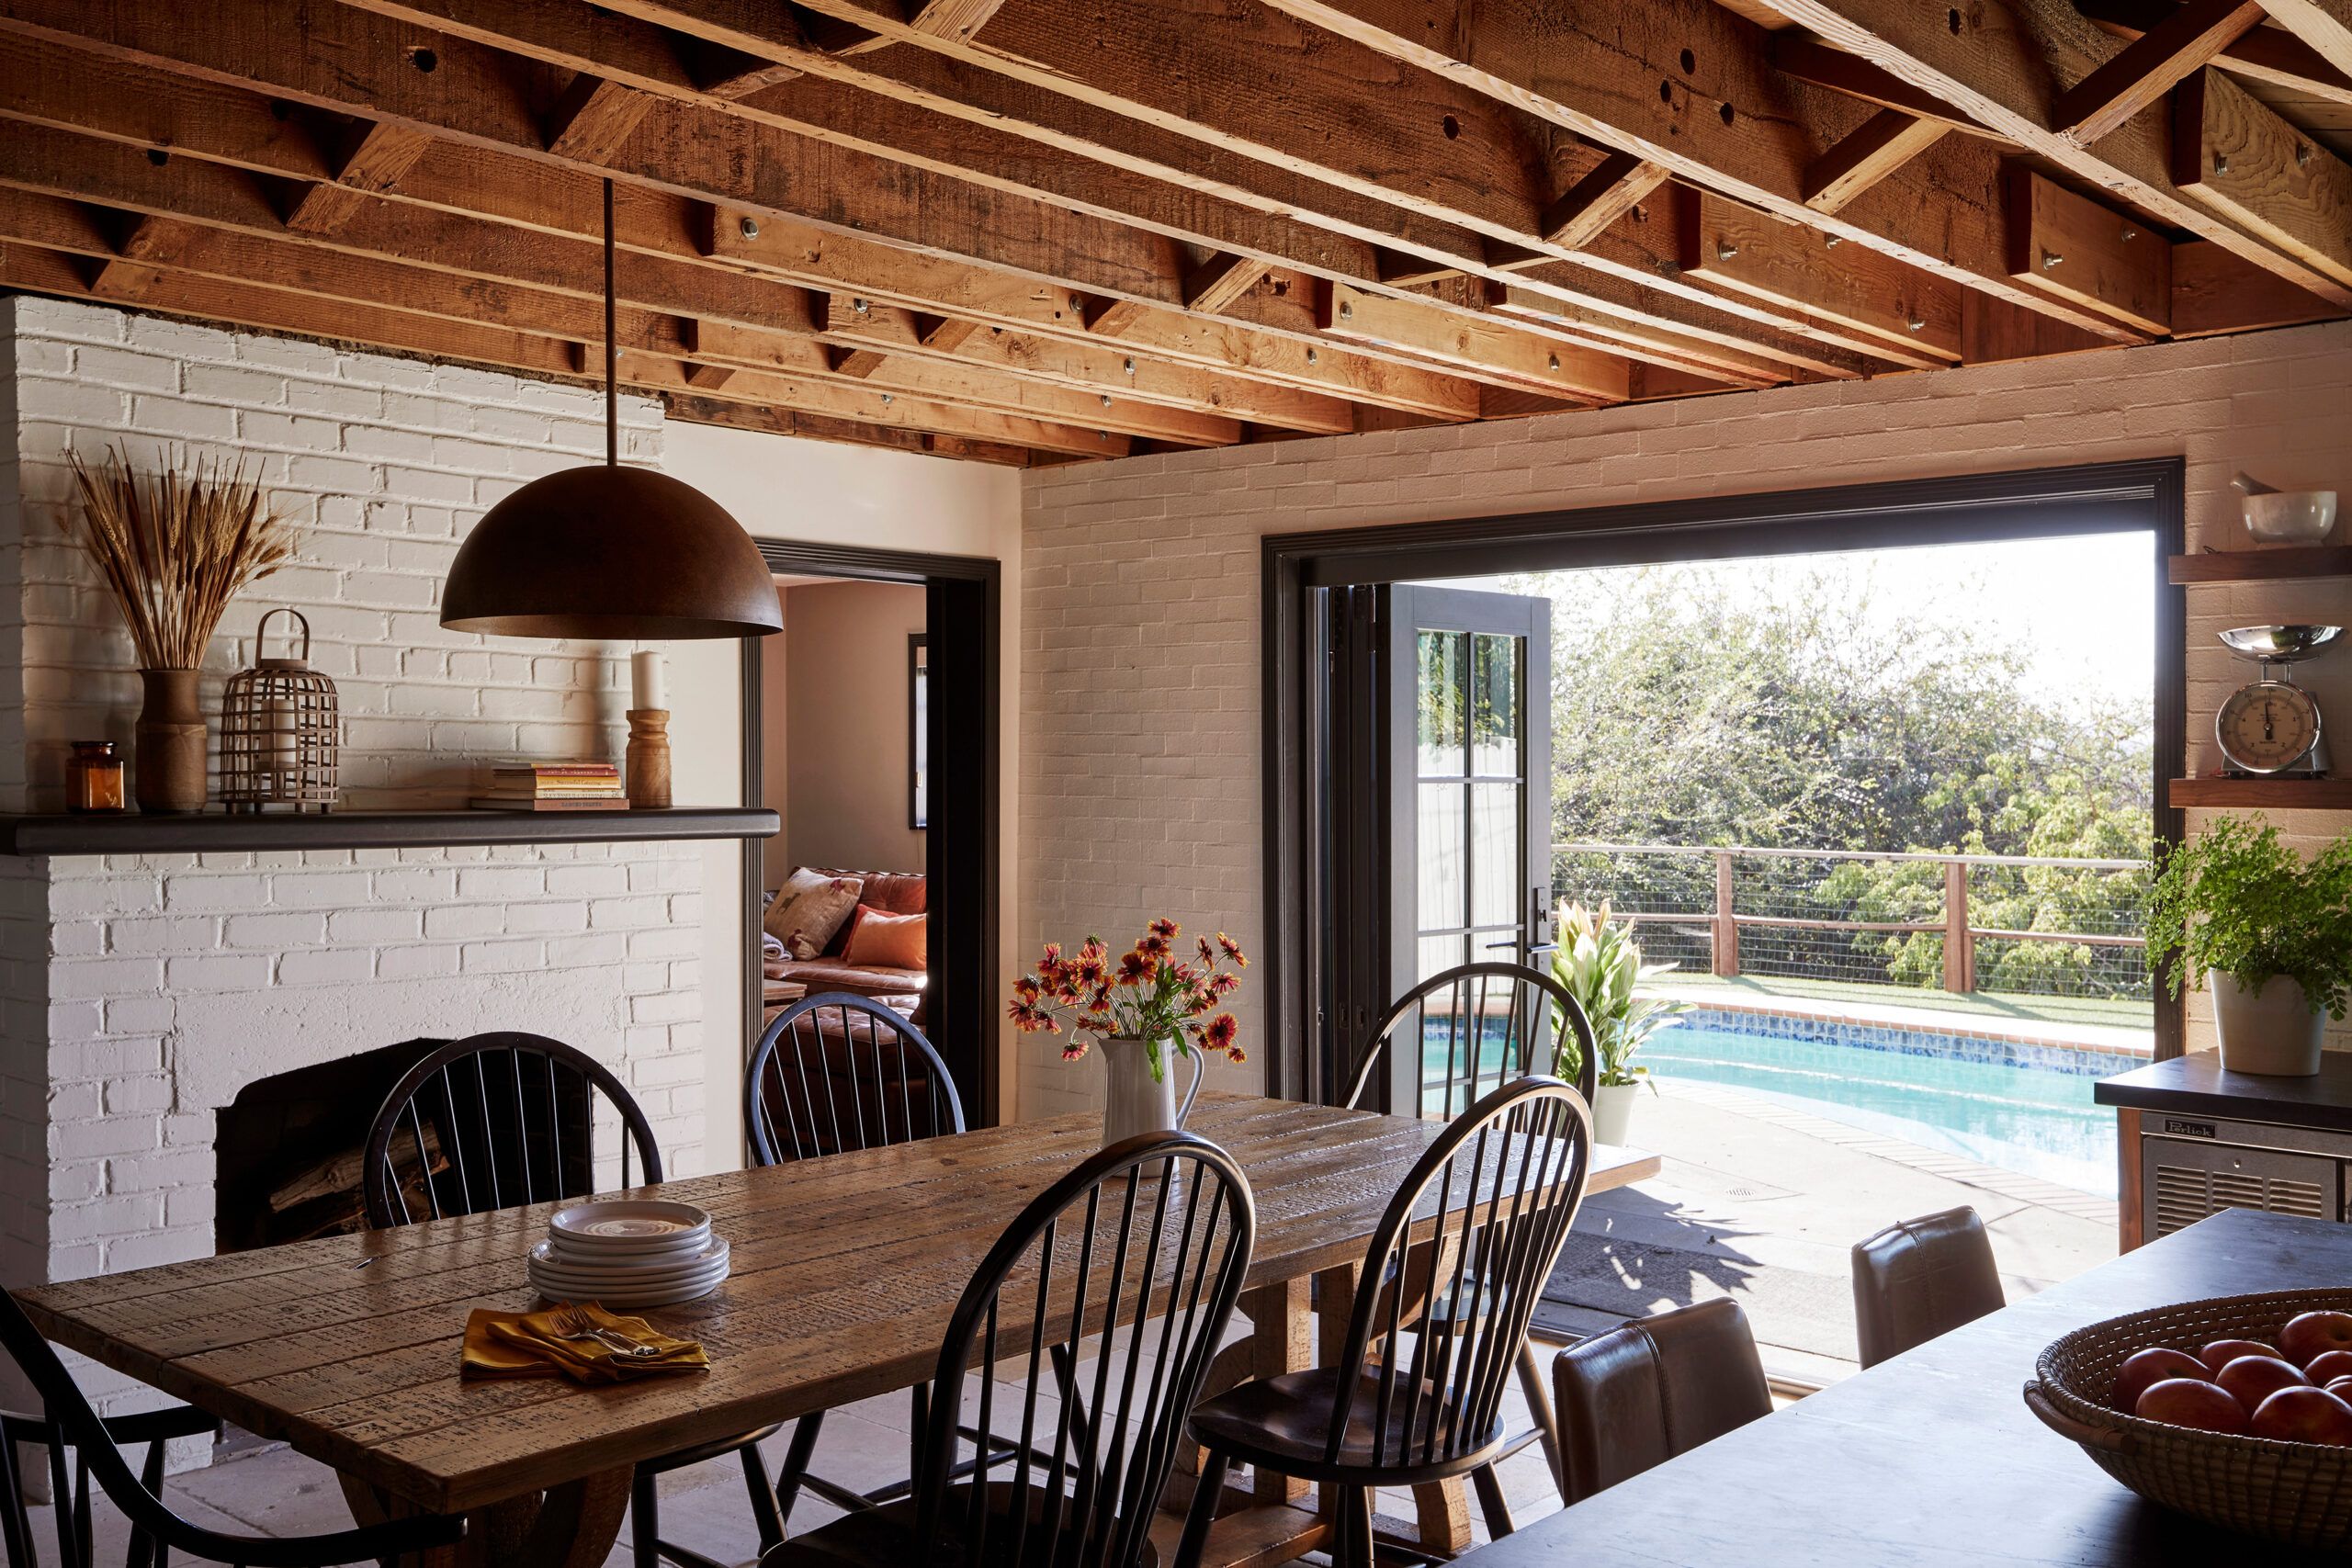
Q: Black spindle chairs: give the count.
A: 6